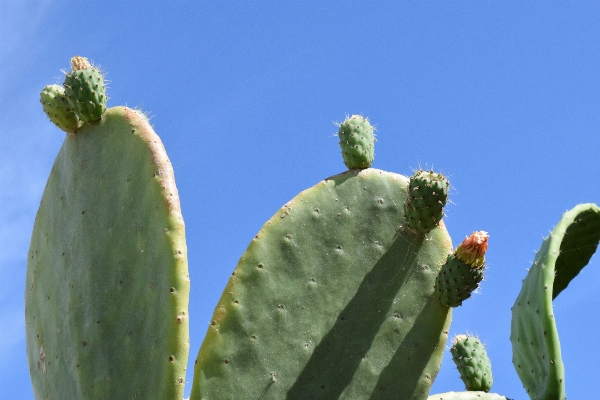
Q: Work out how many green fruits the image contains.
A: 6